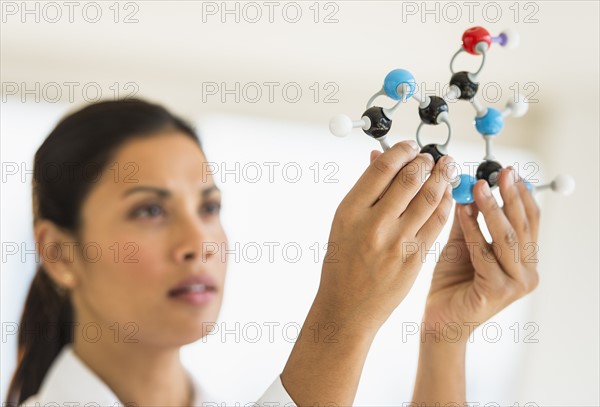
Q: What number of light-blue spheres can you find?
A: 4